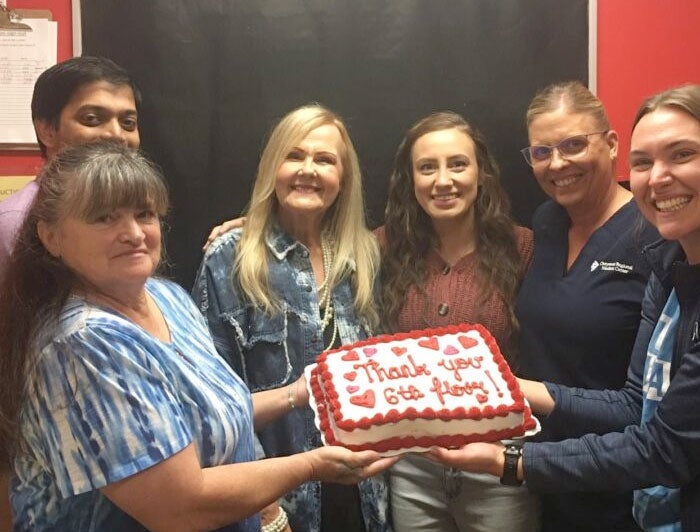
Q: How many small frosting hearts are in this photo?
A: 10